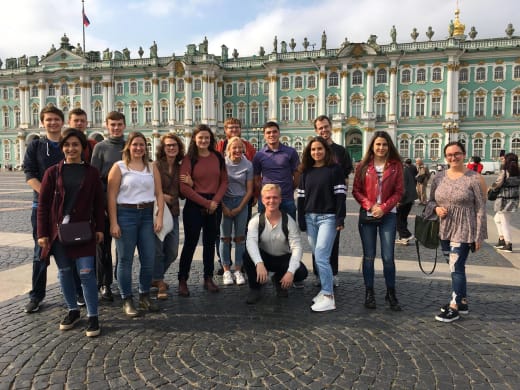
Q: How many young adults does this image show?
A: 15